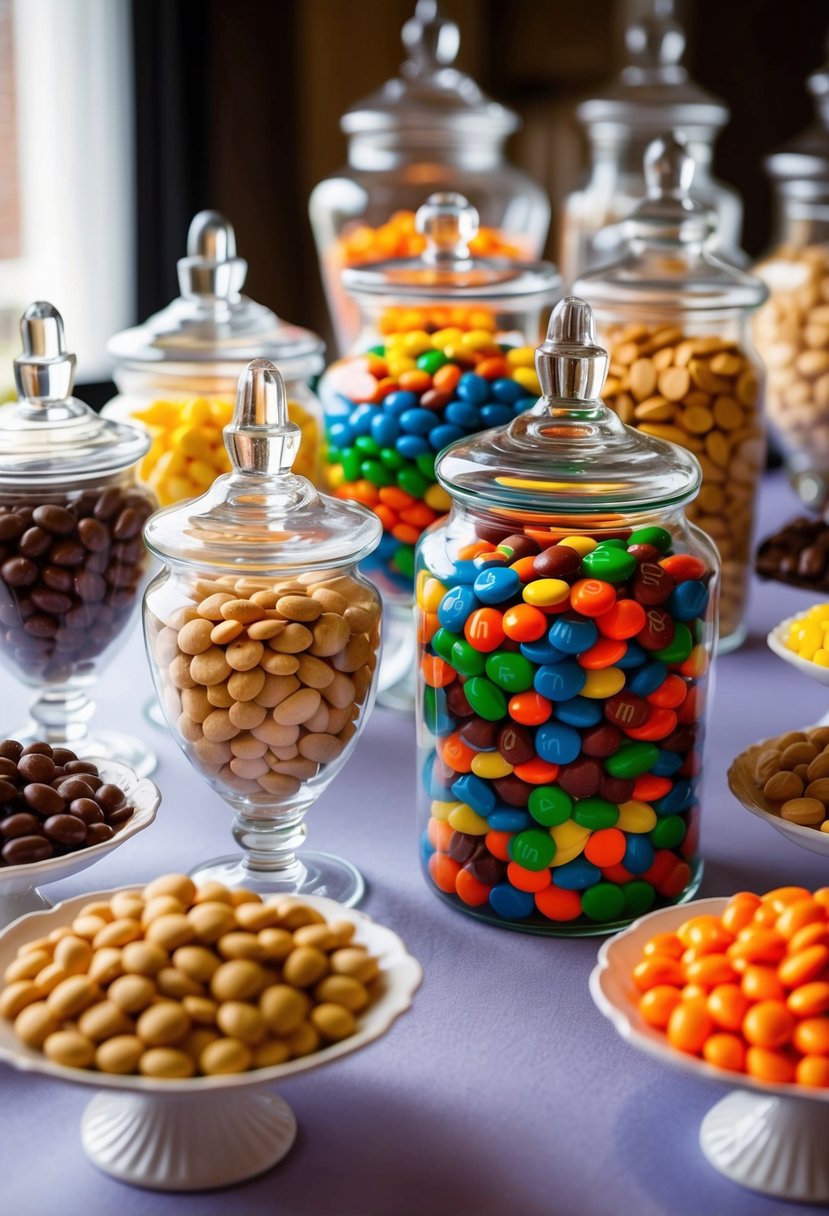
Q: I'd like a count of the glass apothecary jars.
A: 9